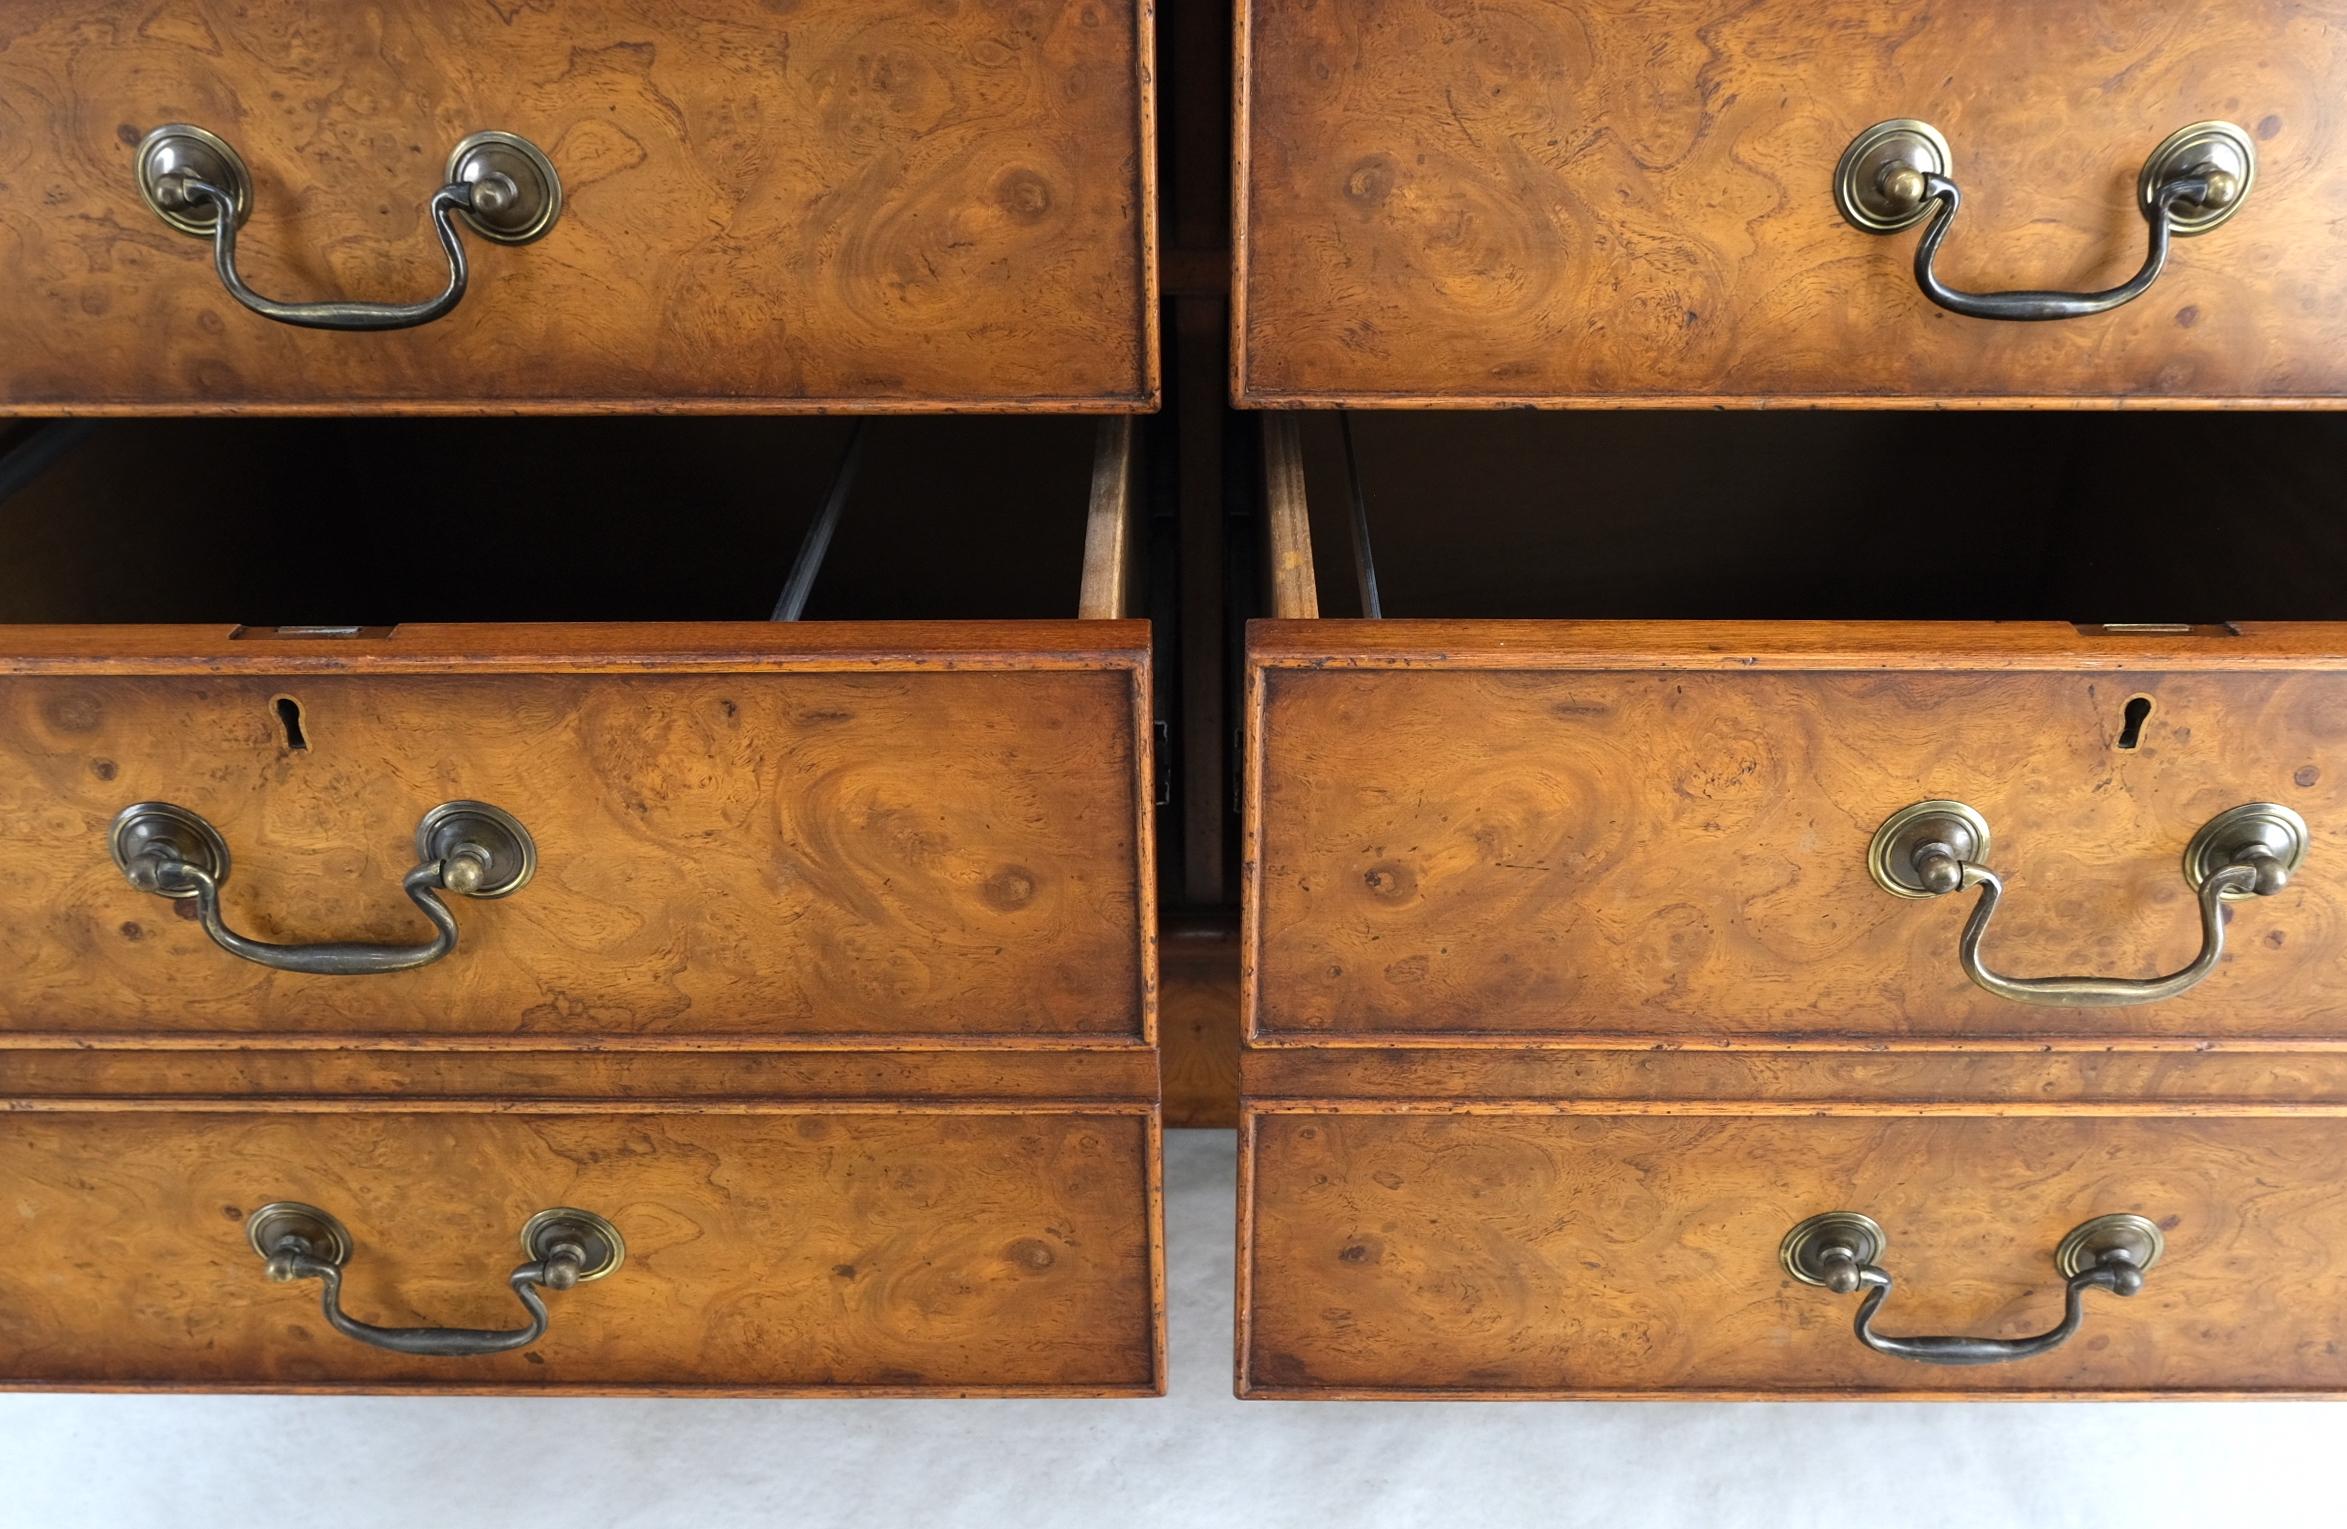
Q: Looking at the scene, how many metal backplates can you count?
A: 12